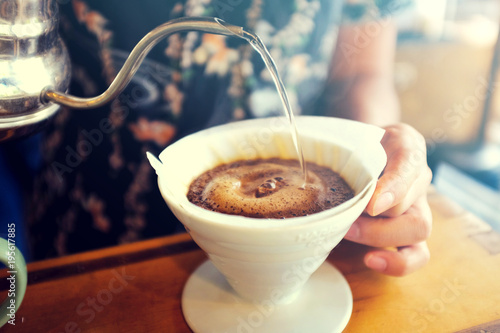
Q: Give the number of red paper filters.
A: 0